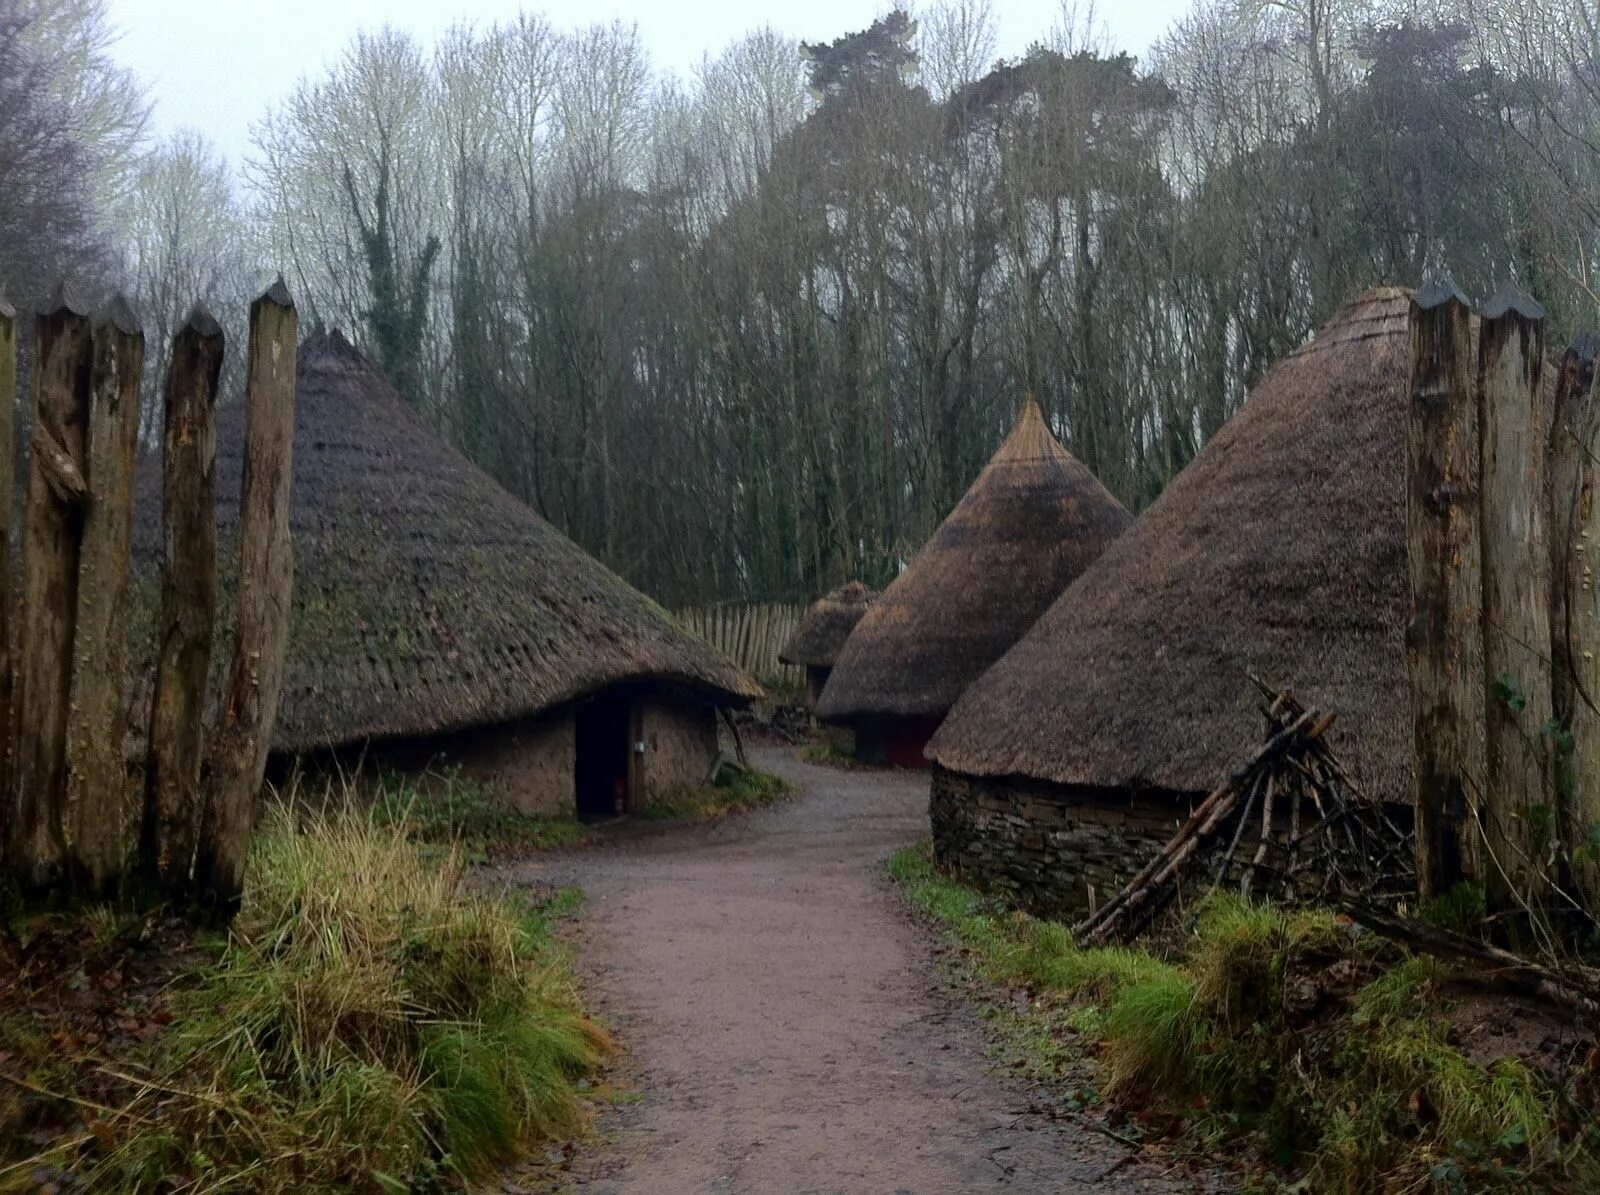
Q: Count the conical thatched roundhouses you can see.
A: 4